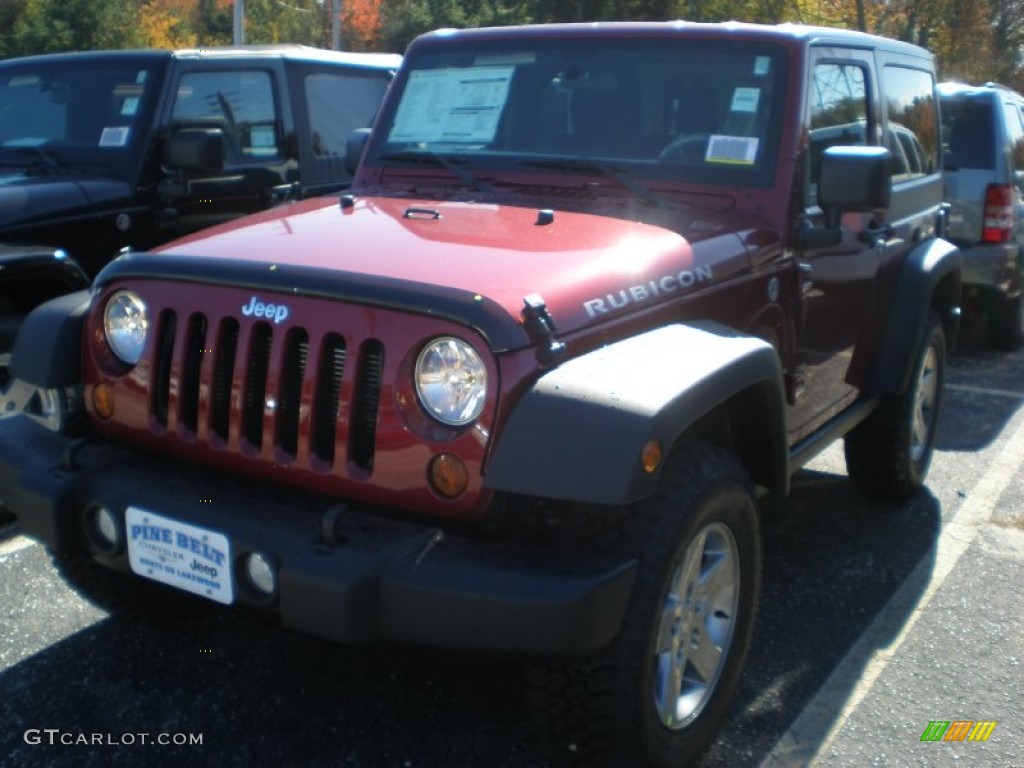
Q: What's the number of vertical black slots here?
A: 7